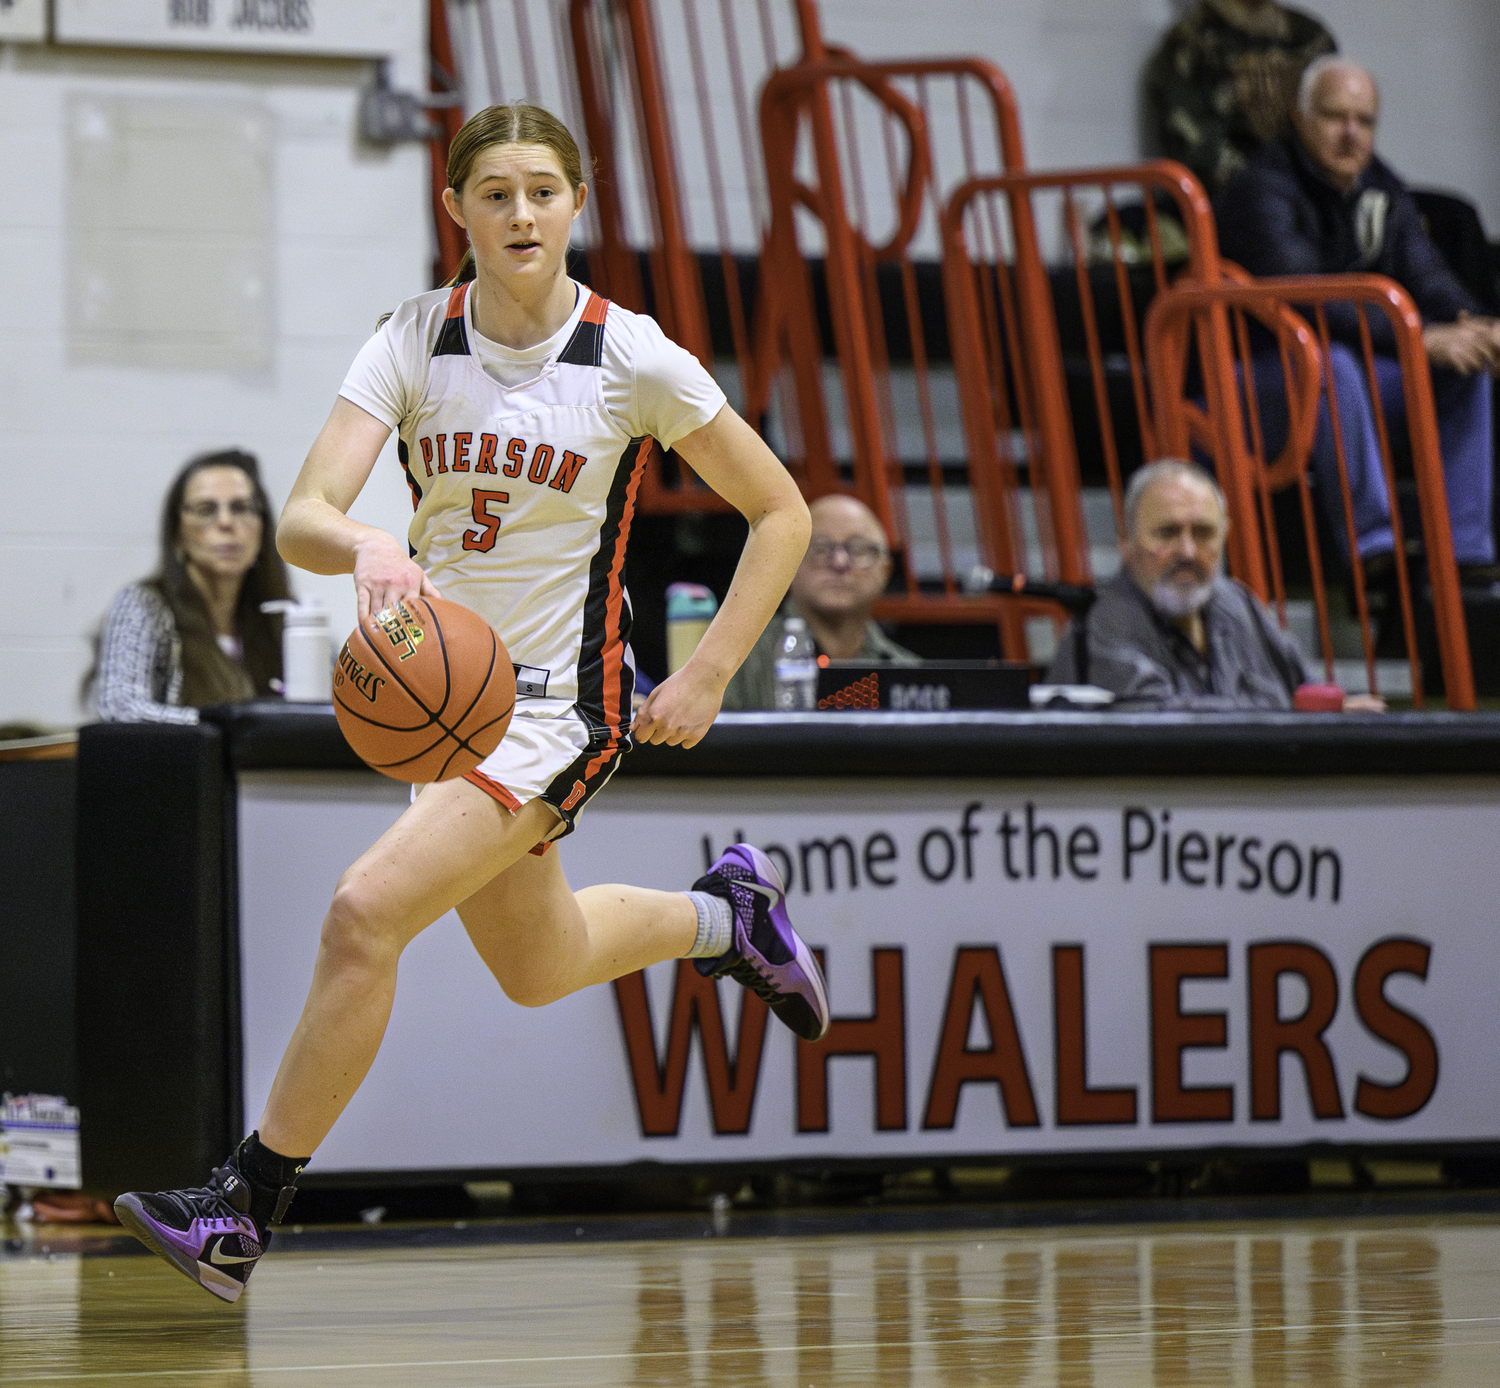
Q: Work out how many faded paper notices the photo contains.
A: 1